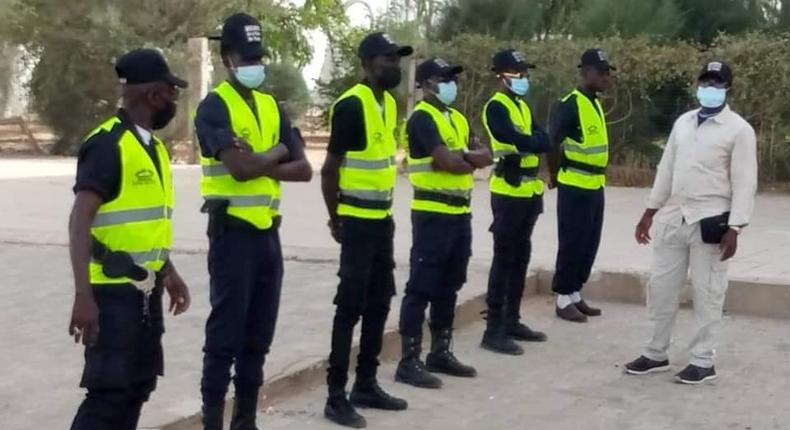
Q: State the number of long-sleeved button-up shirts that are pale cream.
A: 1